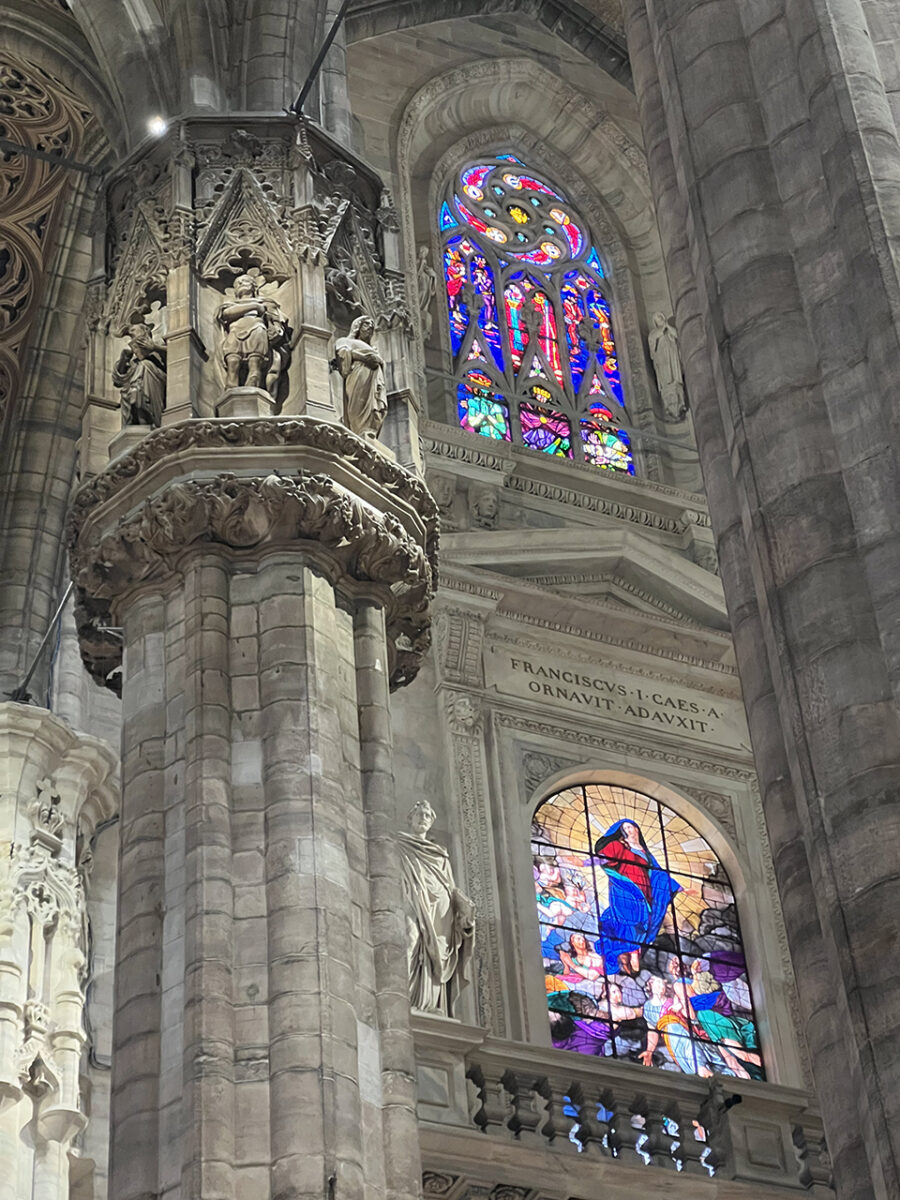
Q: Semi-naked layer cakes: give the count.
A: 0